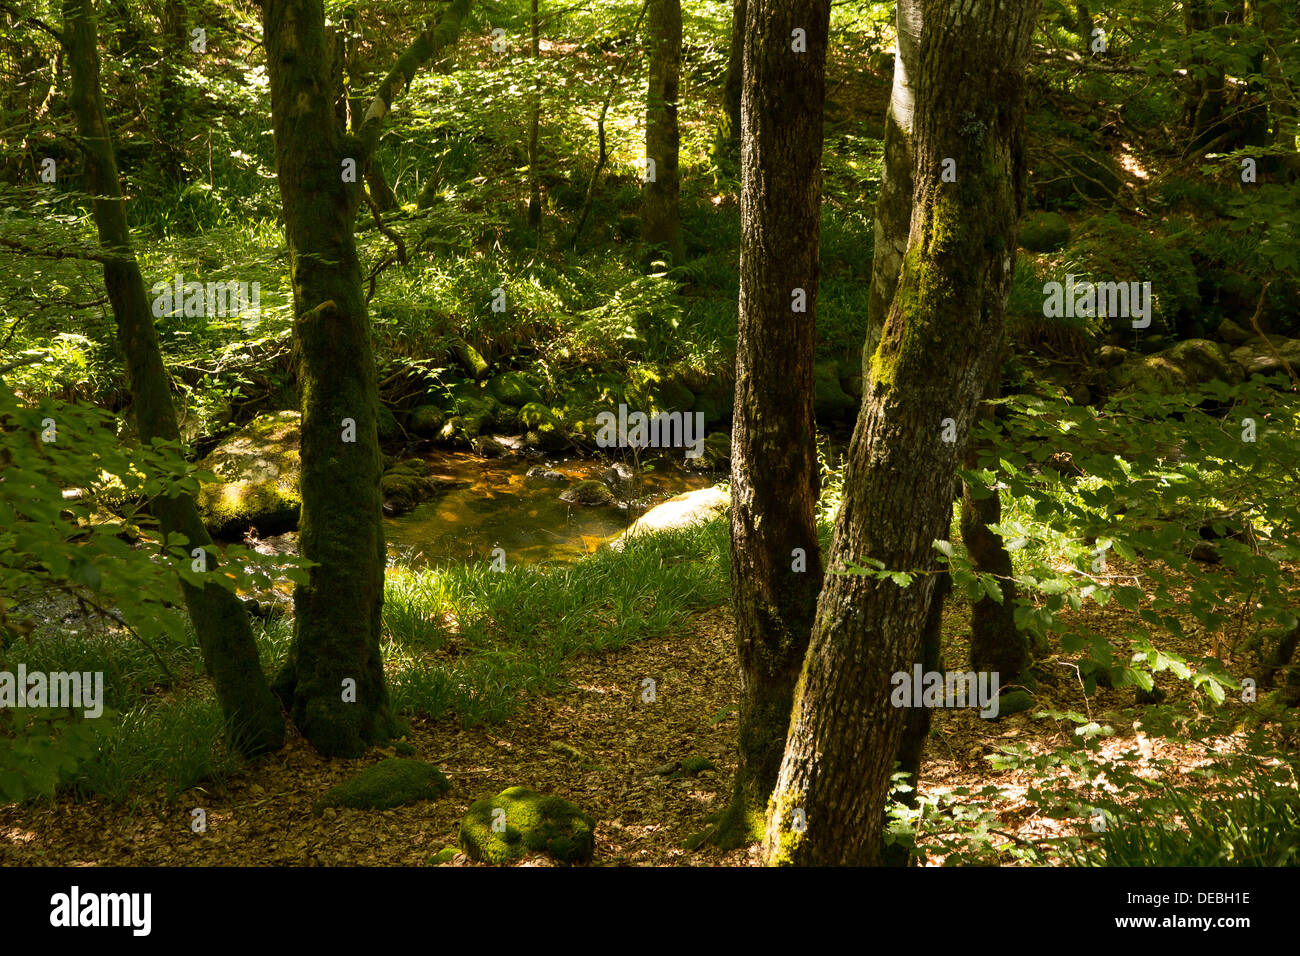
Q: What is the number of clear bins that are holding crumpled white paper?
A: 0